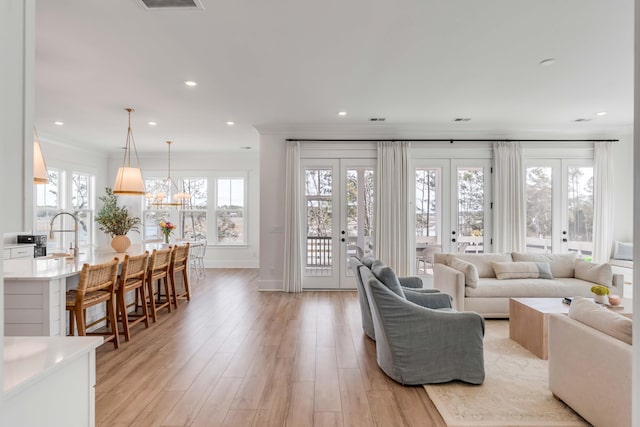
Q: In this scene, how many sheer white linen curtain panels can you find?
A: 4